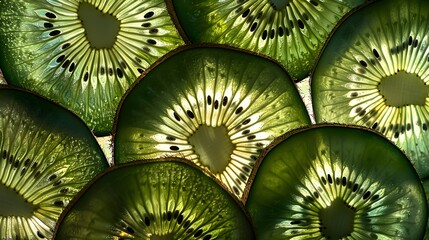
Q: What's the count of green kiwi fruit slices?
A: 7